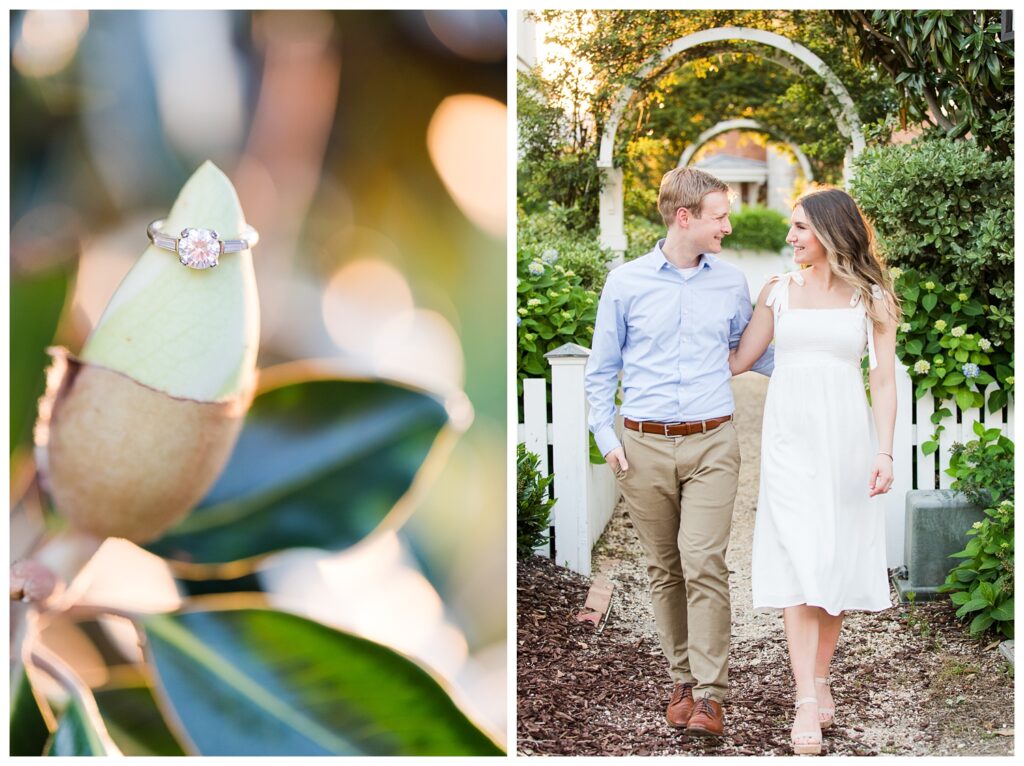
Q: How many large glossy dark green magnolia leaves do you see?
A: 2